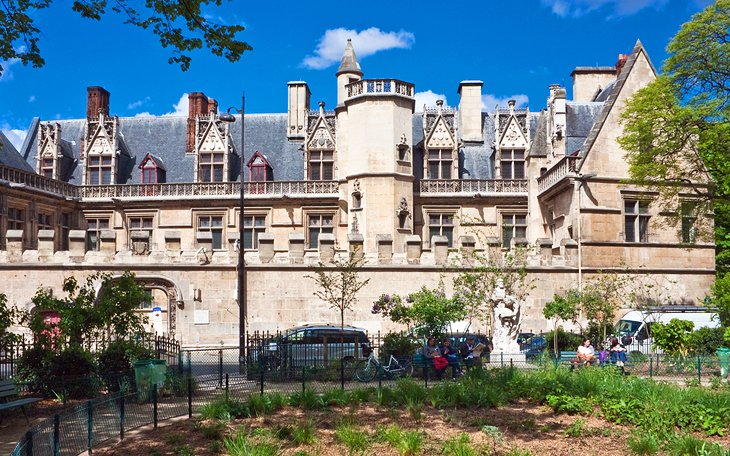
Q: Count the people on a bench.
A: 5